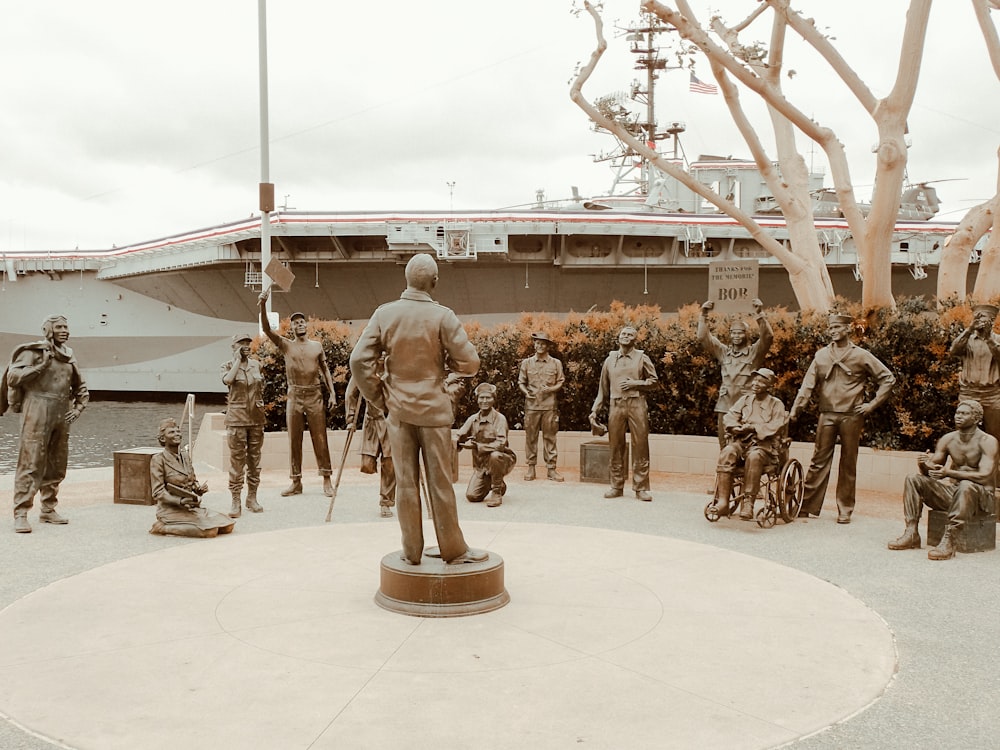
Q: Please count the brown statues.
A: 14